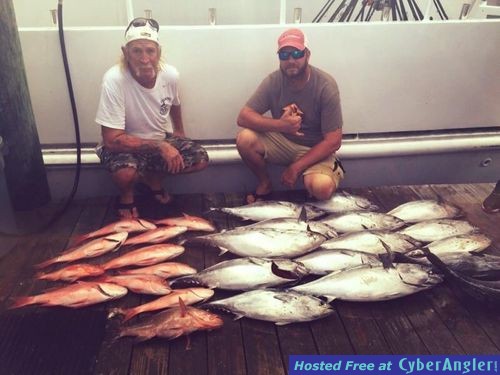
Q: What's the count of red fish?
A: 11